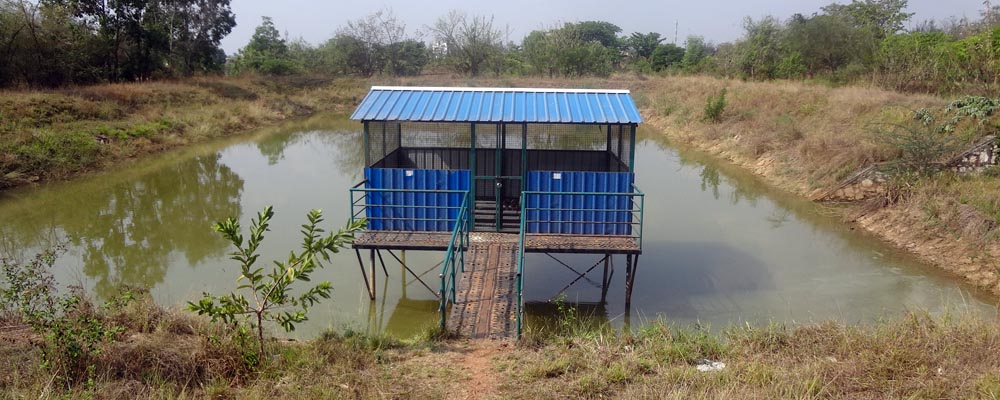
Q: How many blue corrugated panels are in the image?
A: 2